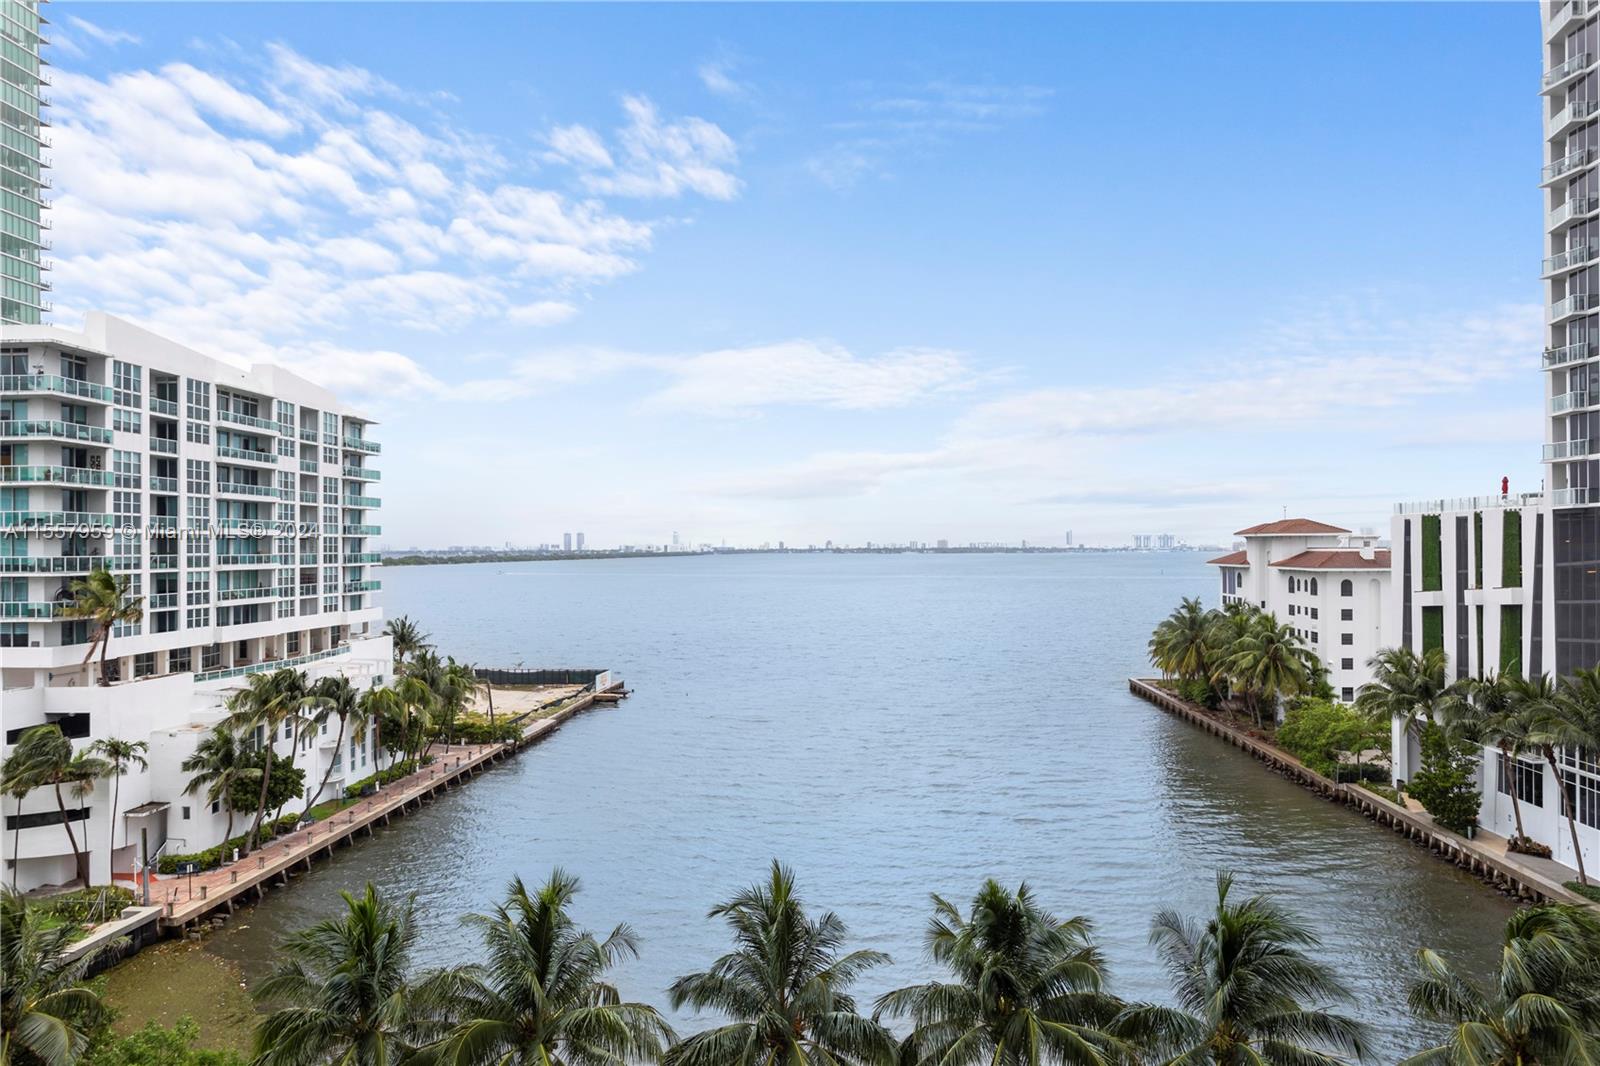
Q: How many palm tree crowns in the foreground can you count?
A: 7